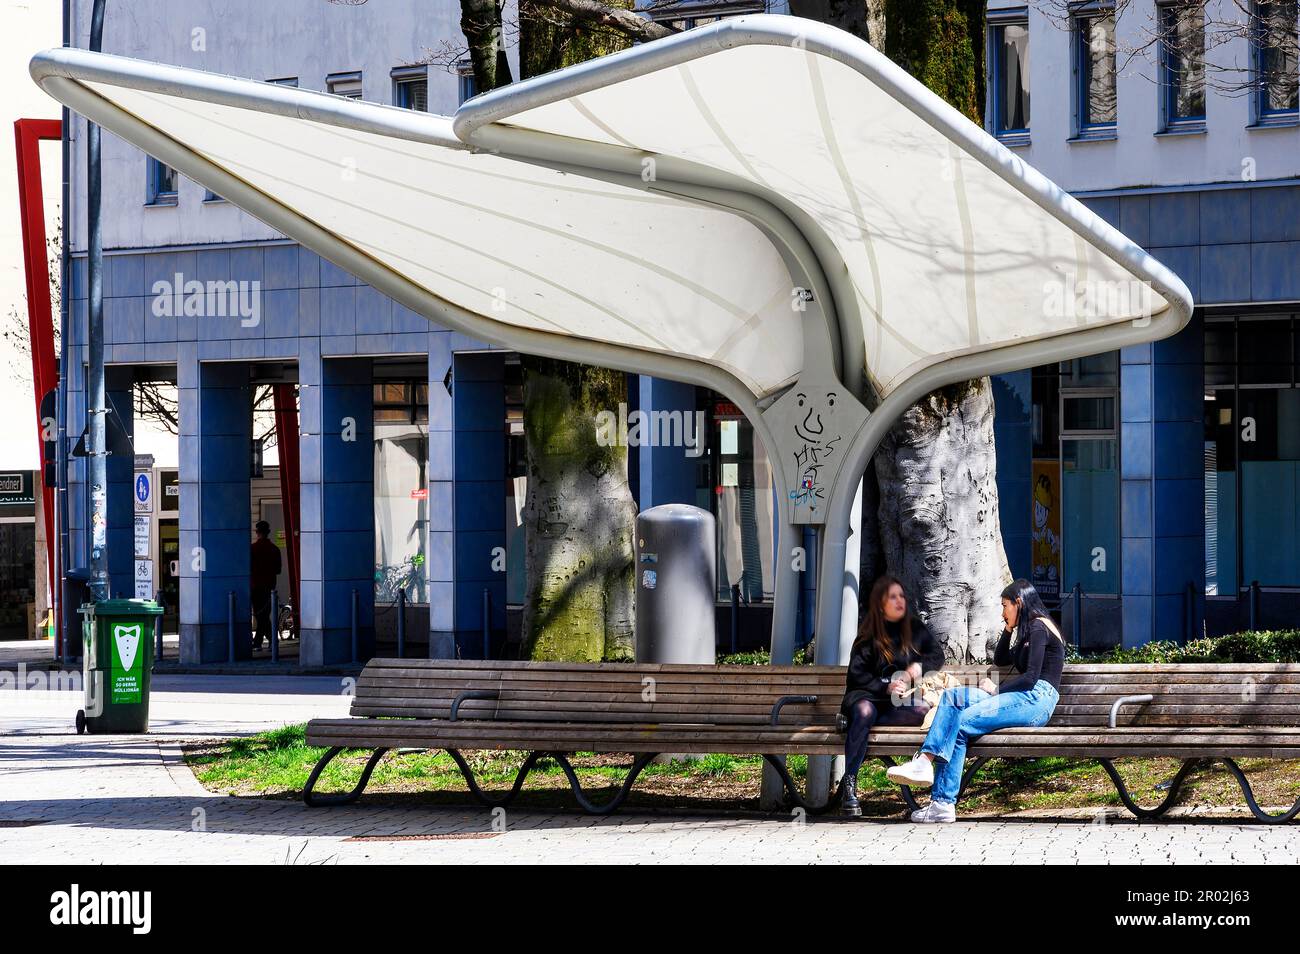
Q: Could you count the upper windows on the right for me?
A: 4